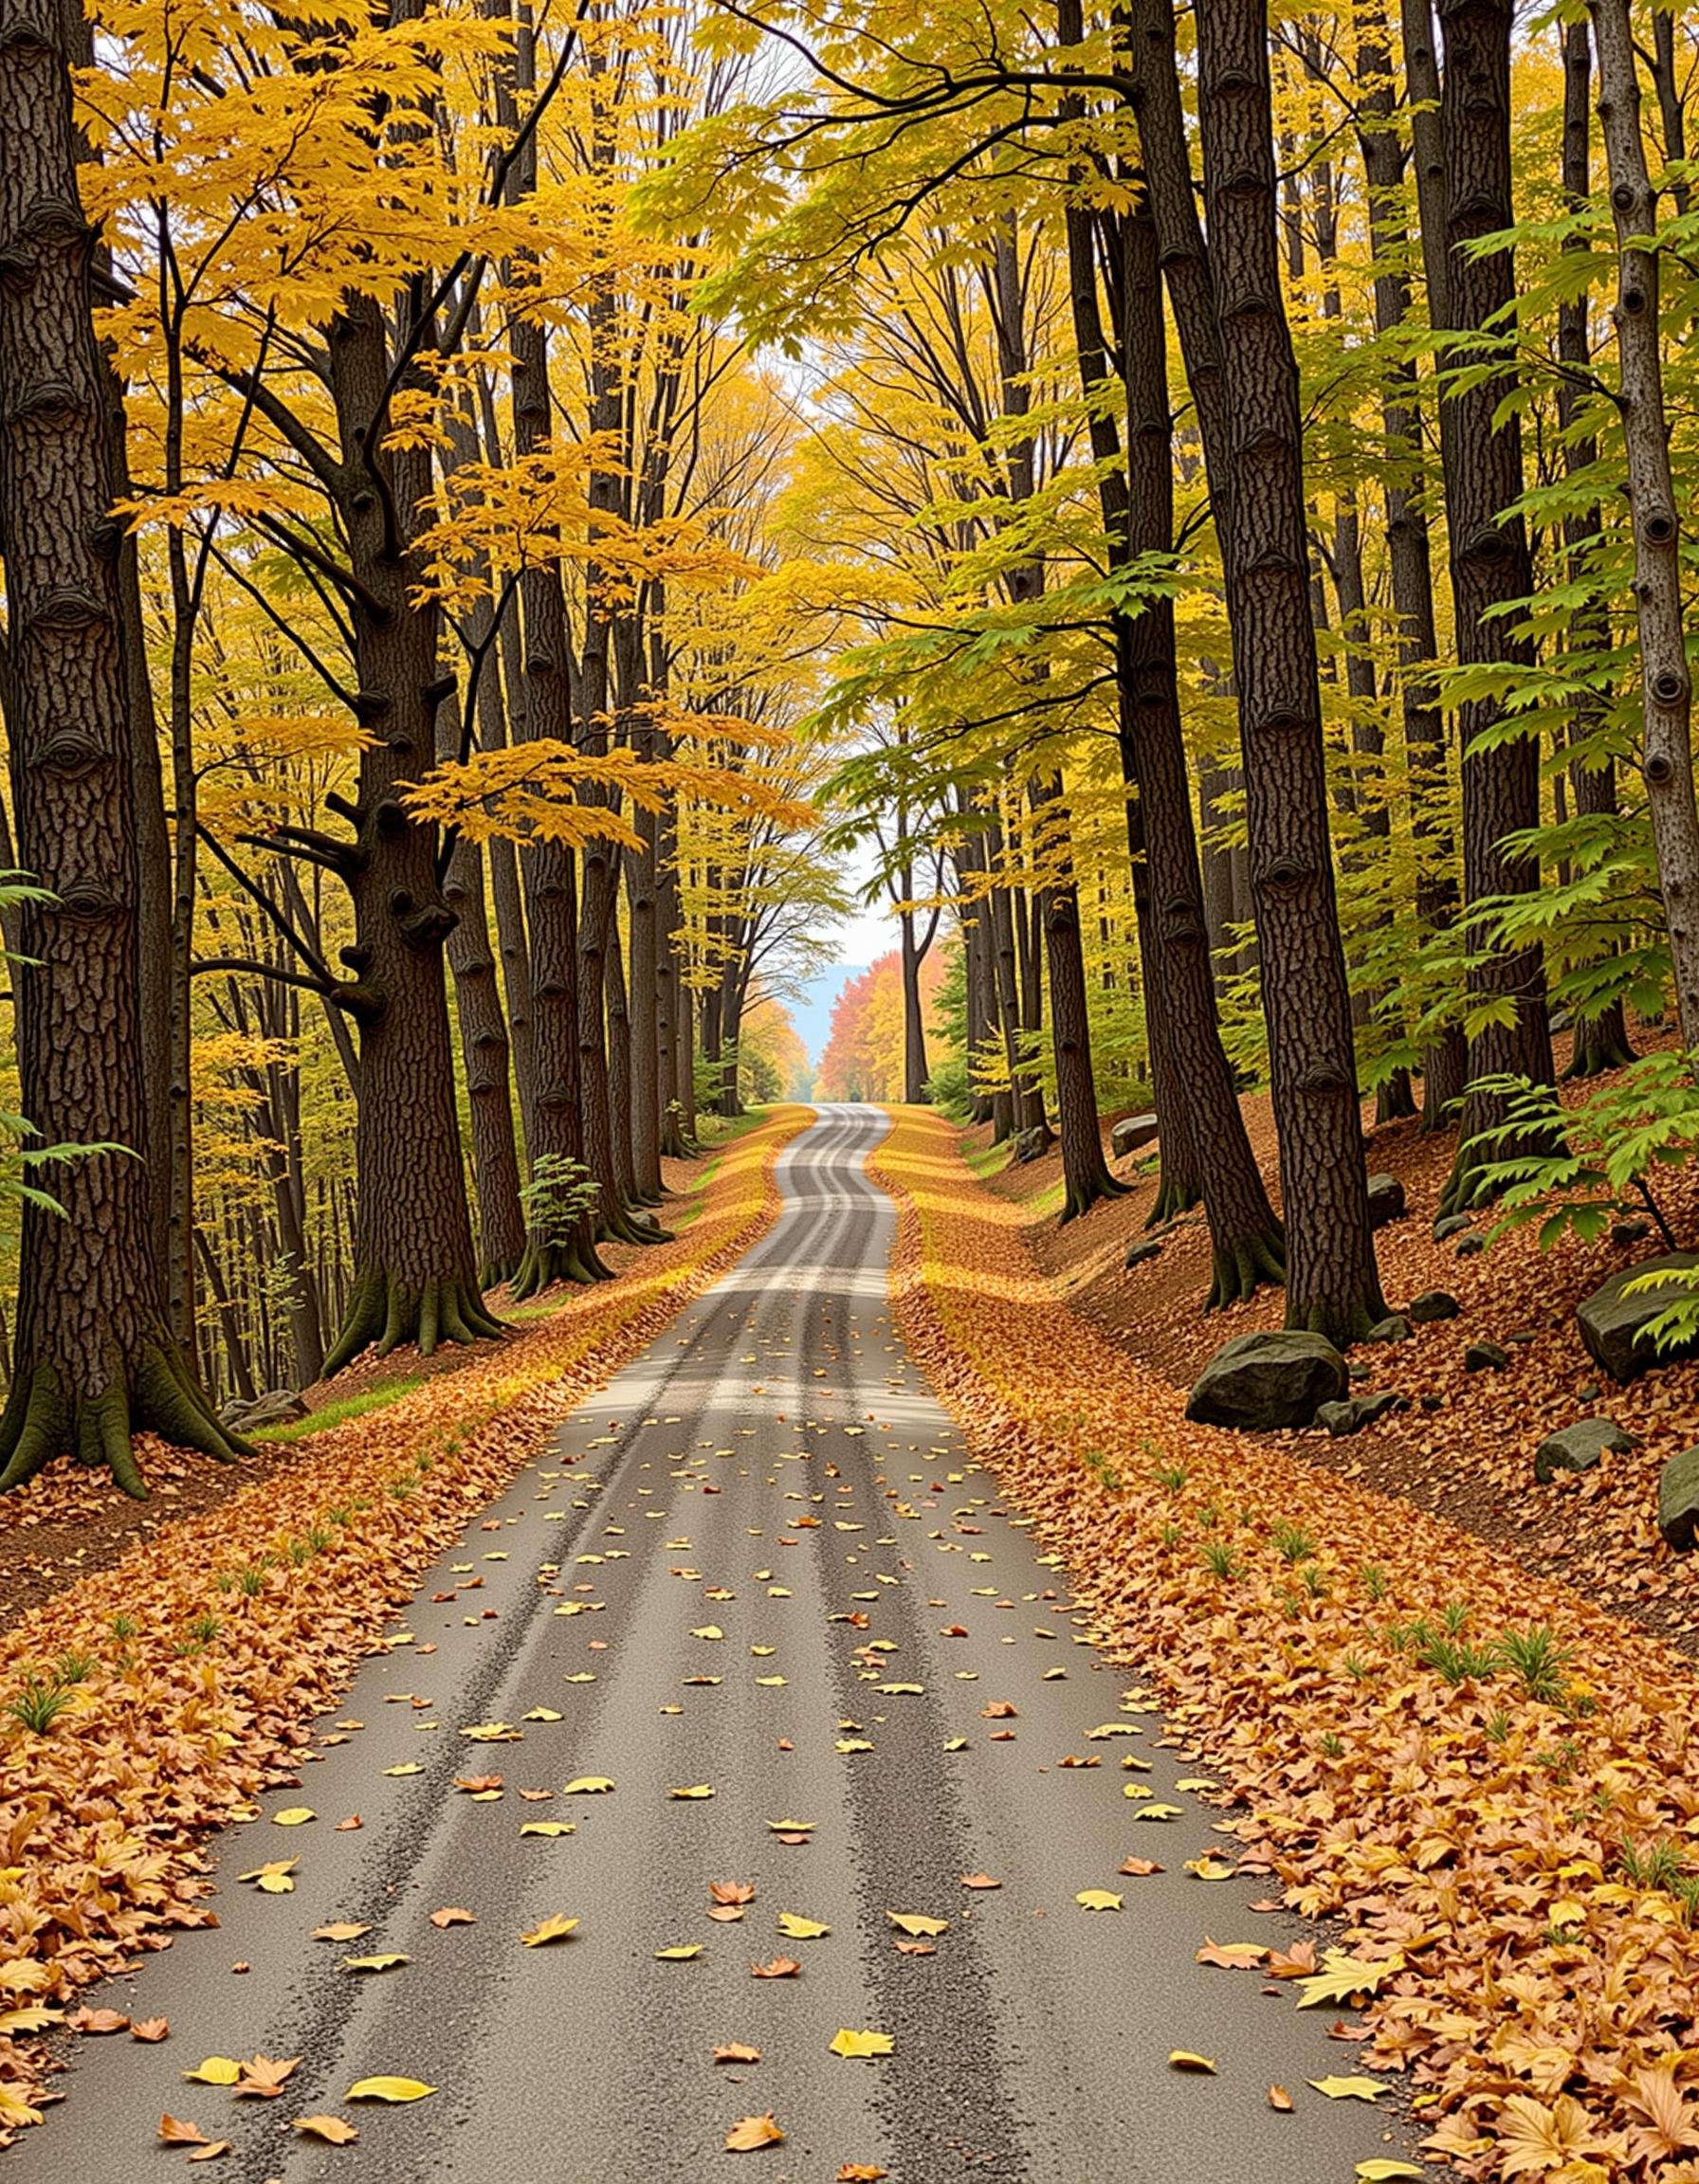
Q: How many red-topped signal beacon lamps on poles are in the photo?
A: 0